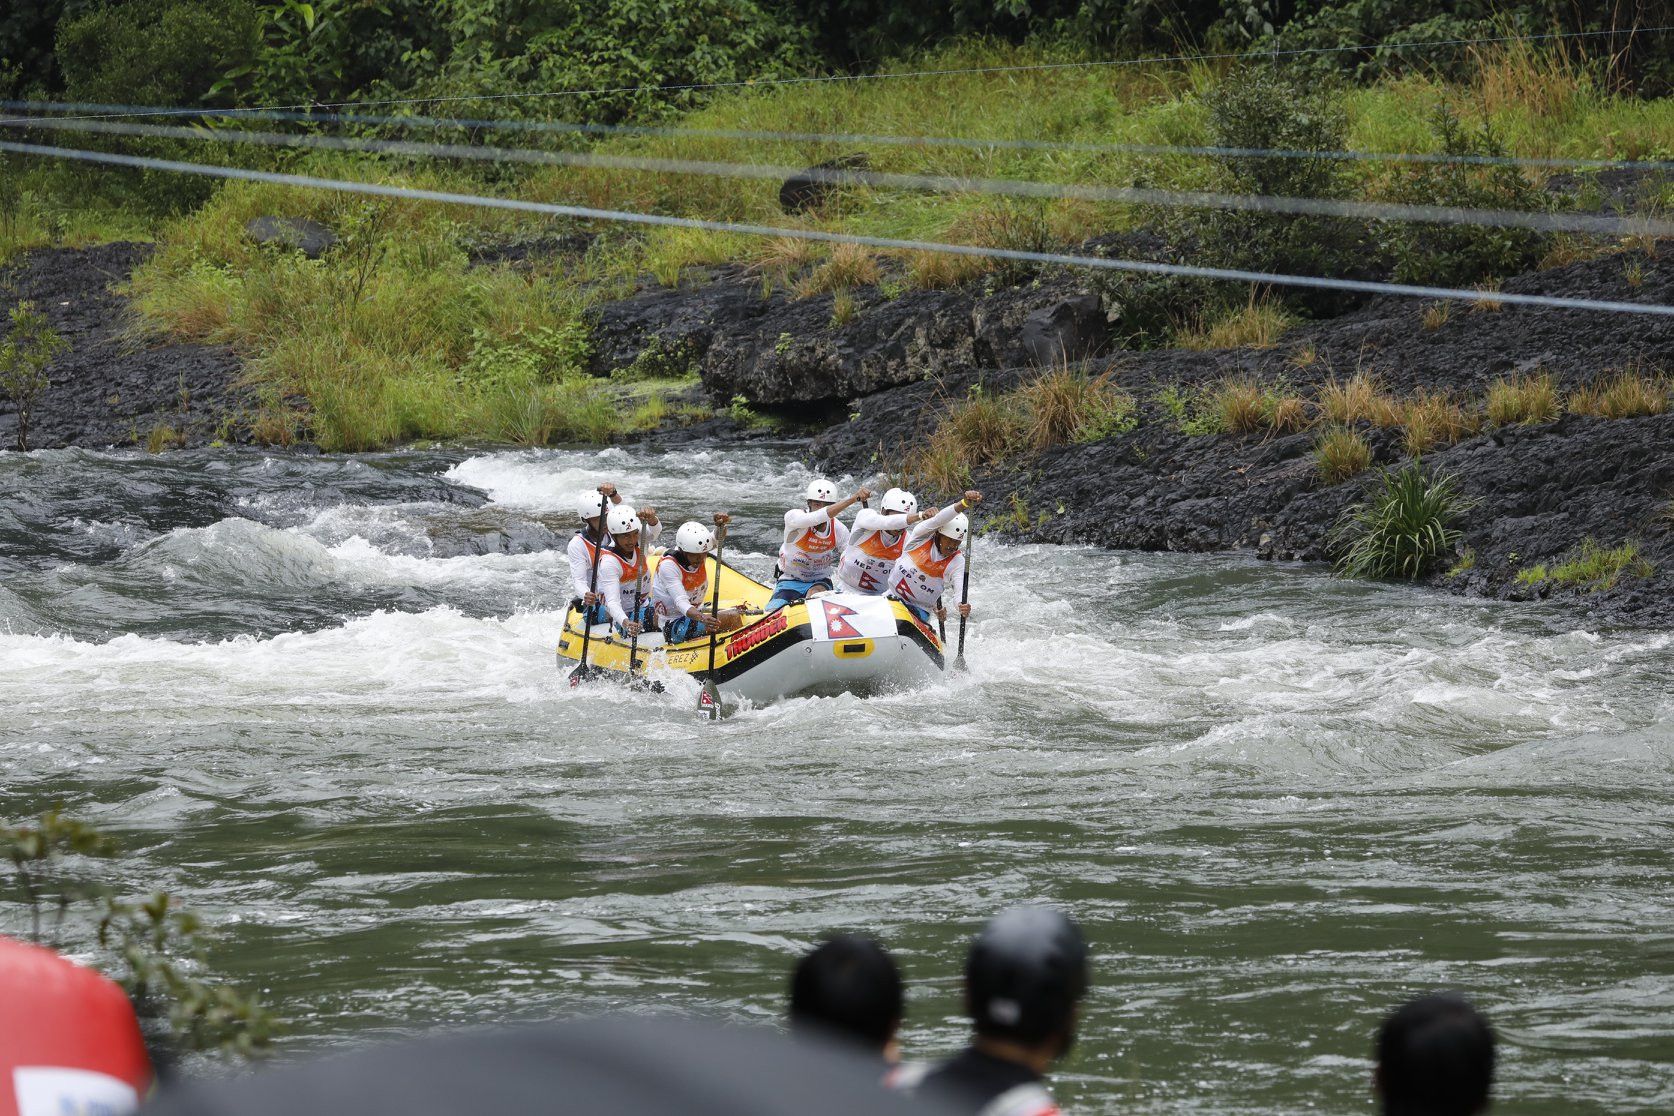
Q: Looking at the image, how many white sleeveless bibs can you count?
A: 6